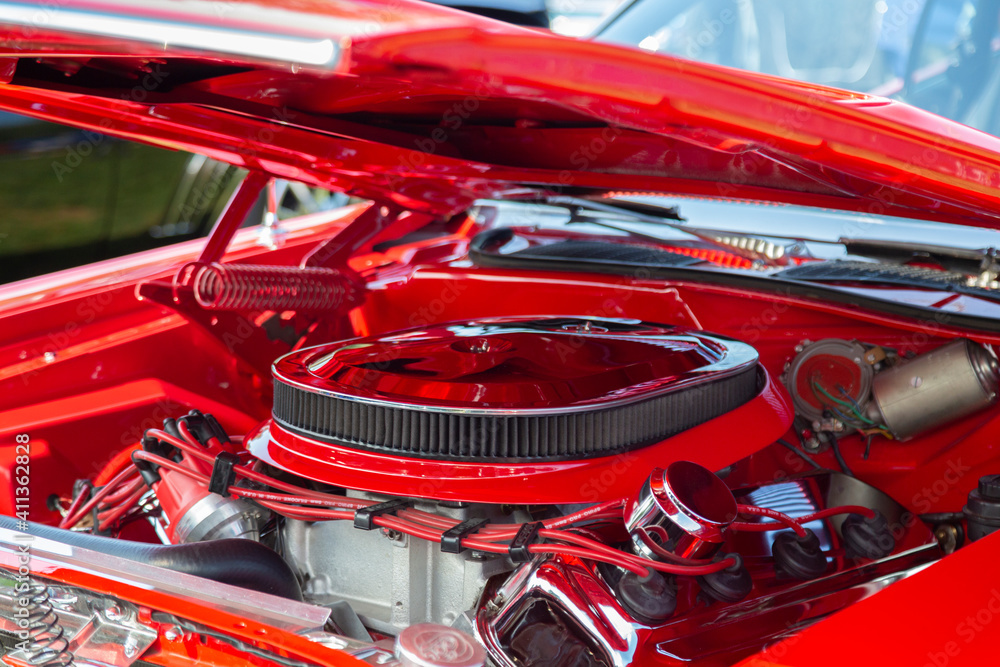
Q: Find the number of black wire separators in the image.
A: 4